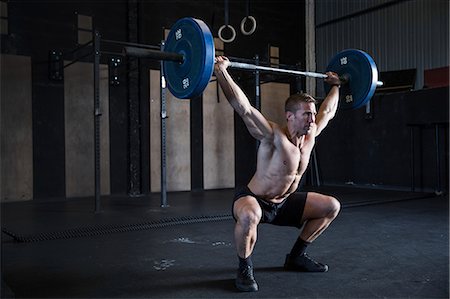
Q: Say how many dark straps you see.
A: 2